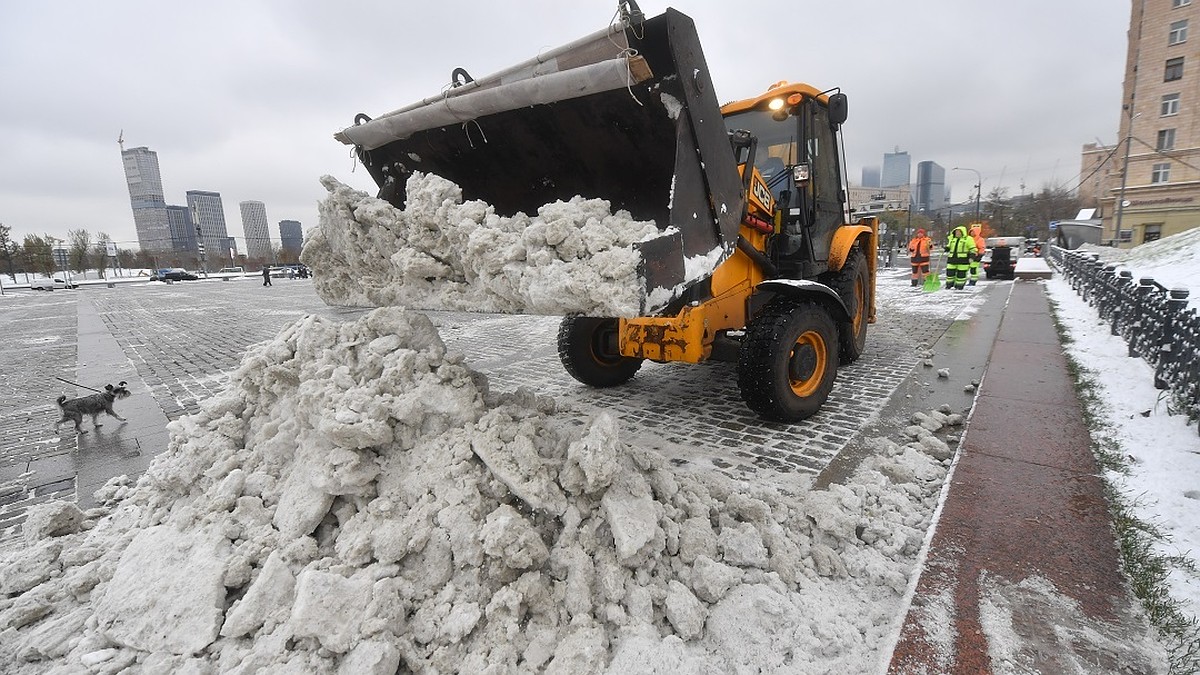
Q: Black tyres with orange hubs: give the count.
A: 3